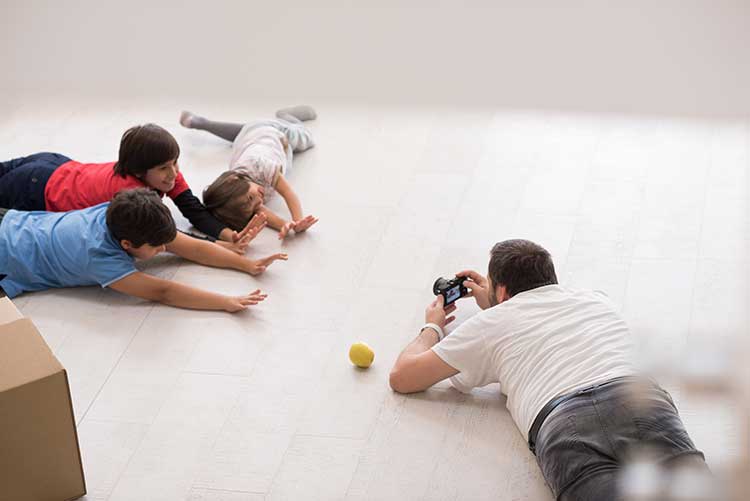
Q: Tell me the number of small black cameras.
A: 1